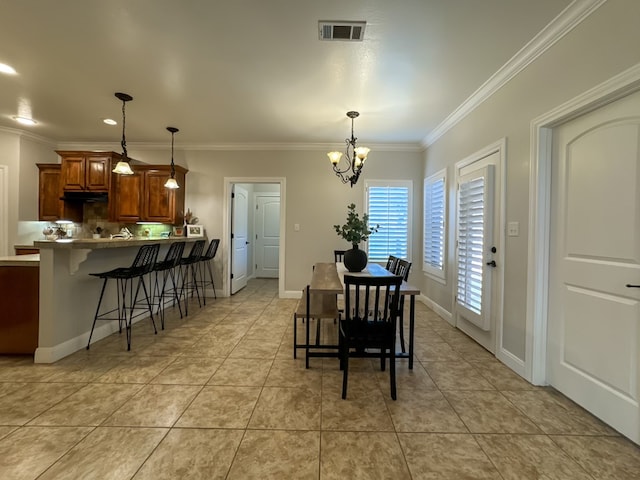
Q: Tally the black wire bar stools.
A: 4